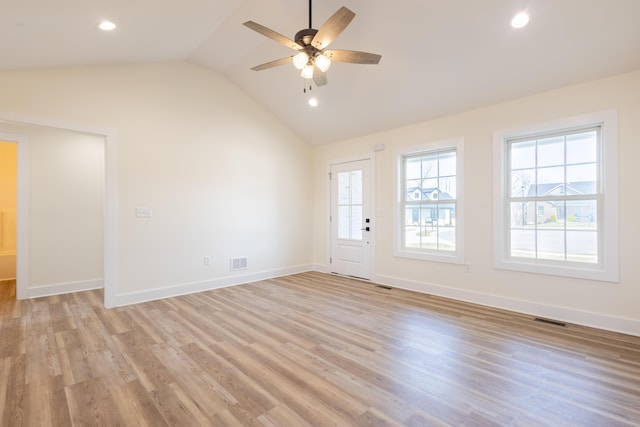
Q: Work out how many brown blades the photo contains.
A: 5